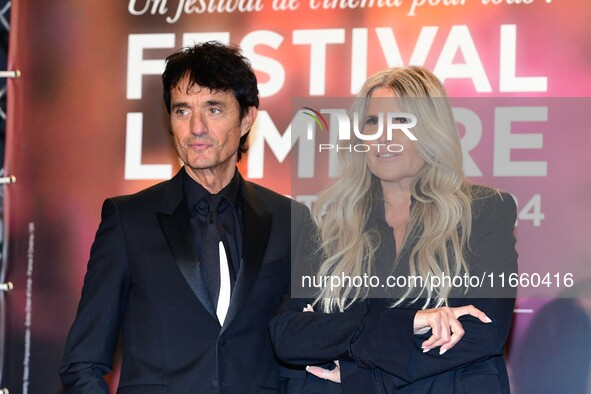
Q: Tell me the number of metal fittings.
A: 4